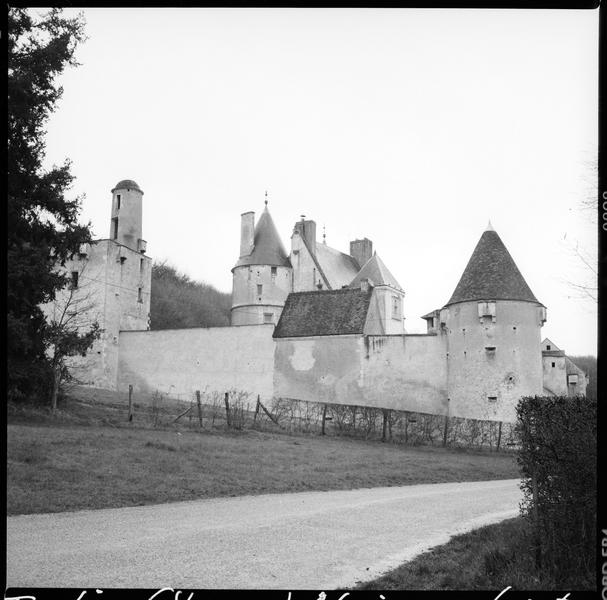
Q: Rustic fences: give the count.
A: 1